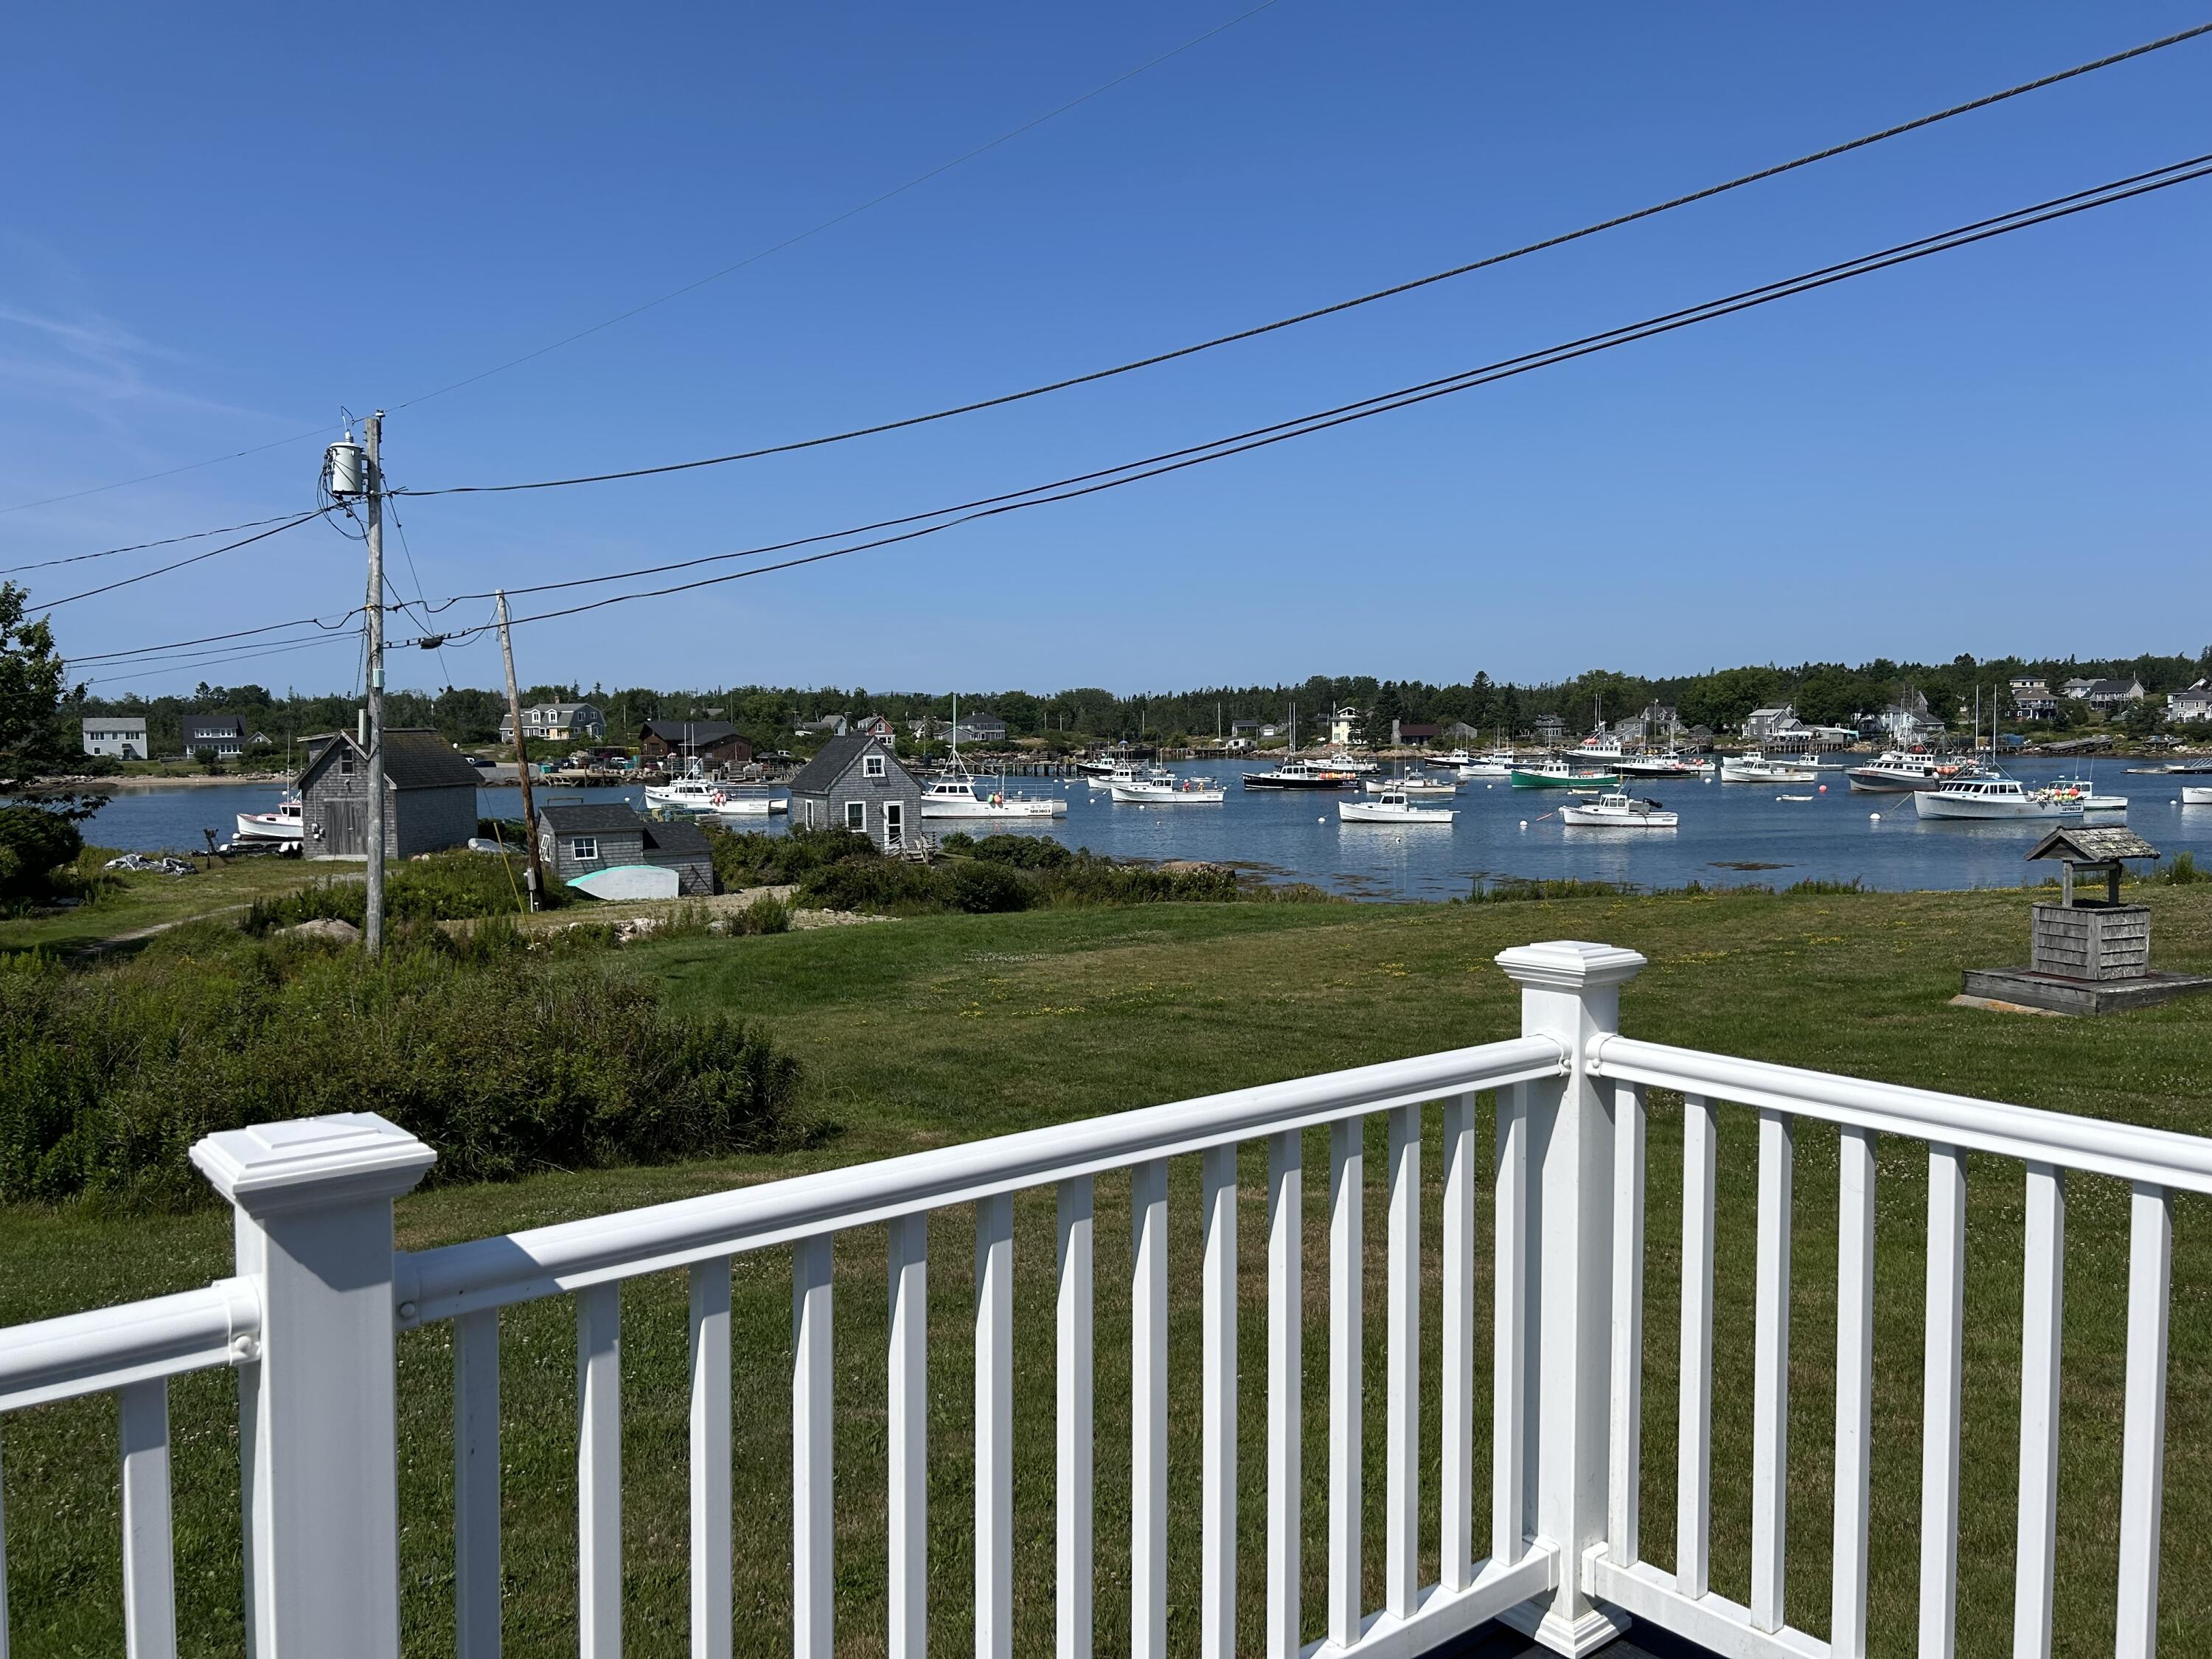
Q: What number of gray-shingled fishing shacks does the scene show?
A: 3